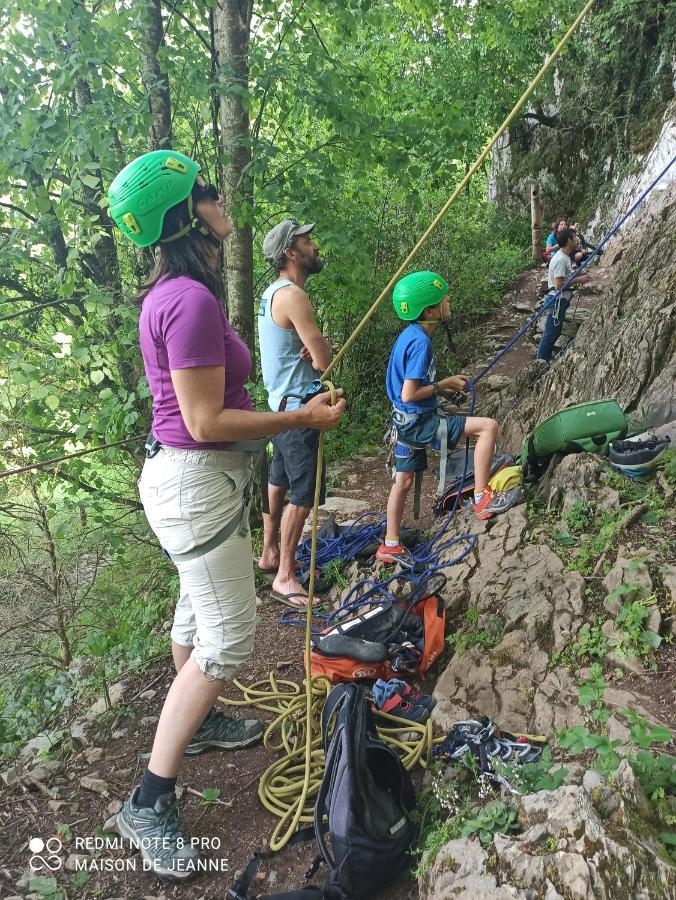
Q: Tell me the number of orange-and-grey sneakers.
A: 2